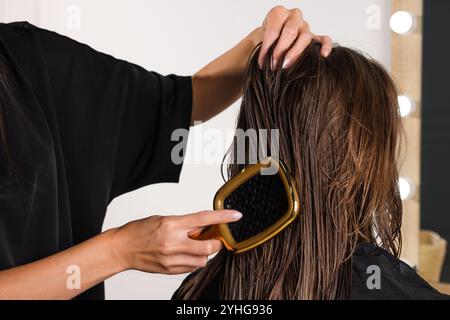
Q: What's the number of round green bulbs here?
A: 0